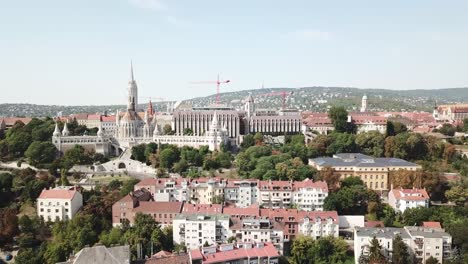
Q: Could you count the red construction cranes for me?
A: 2